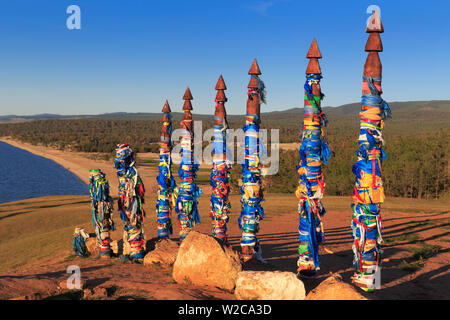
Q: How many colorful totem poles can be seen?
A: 8